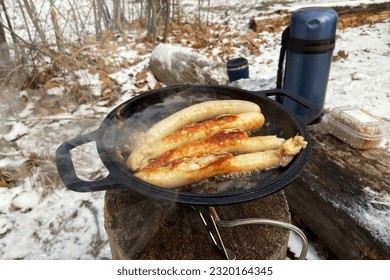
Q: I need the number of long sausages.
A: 4